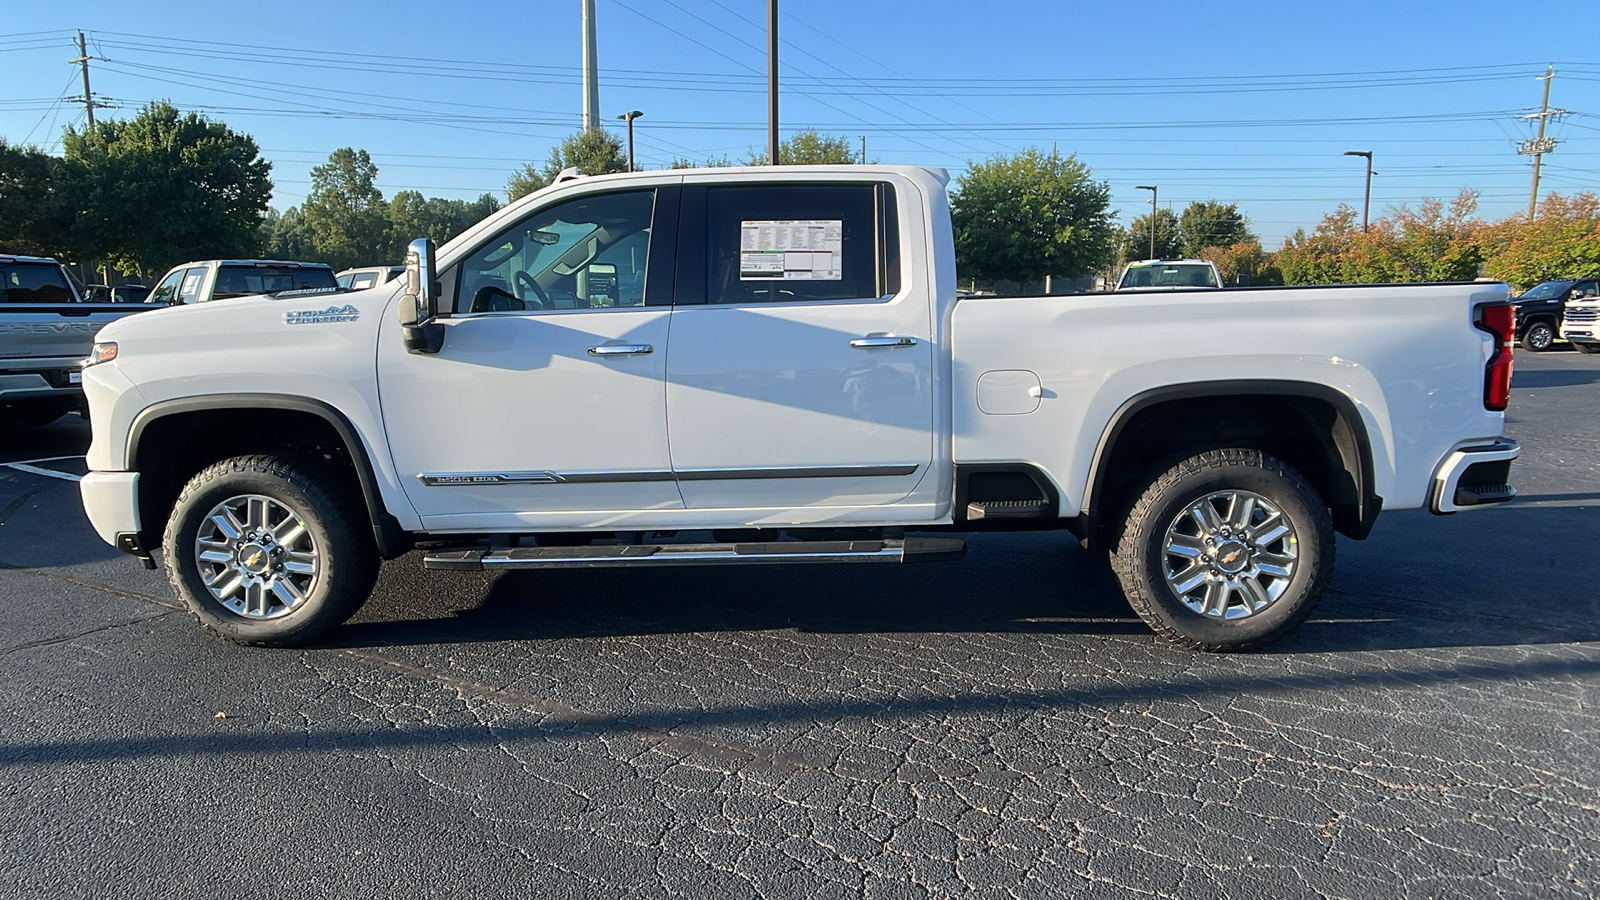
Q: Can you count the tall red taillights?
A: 1